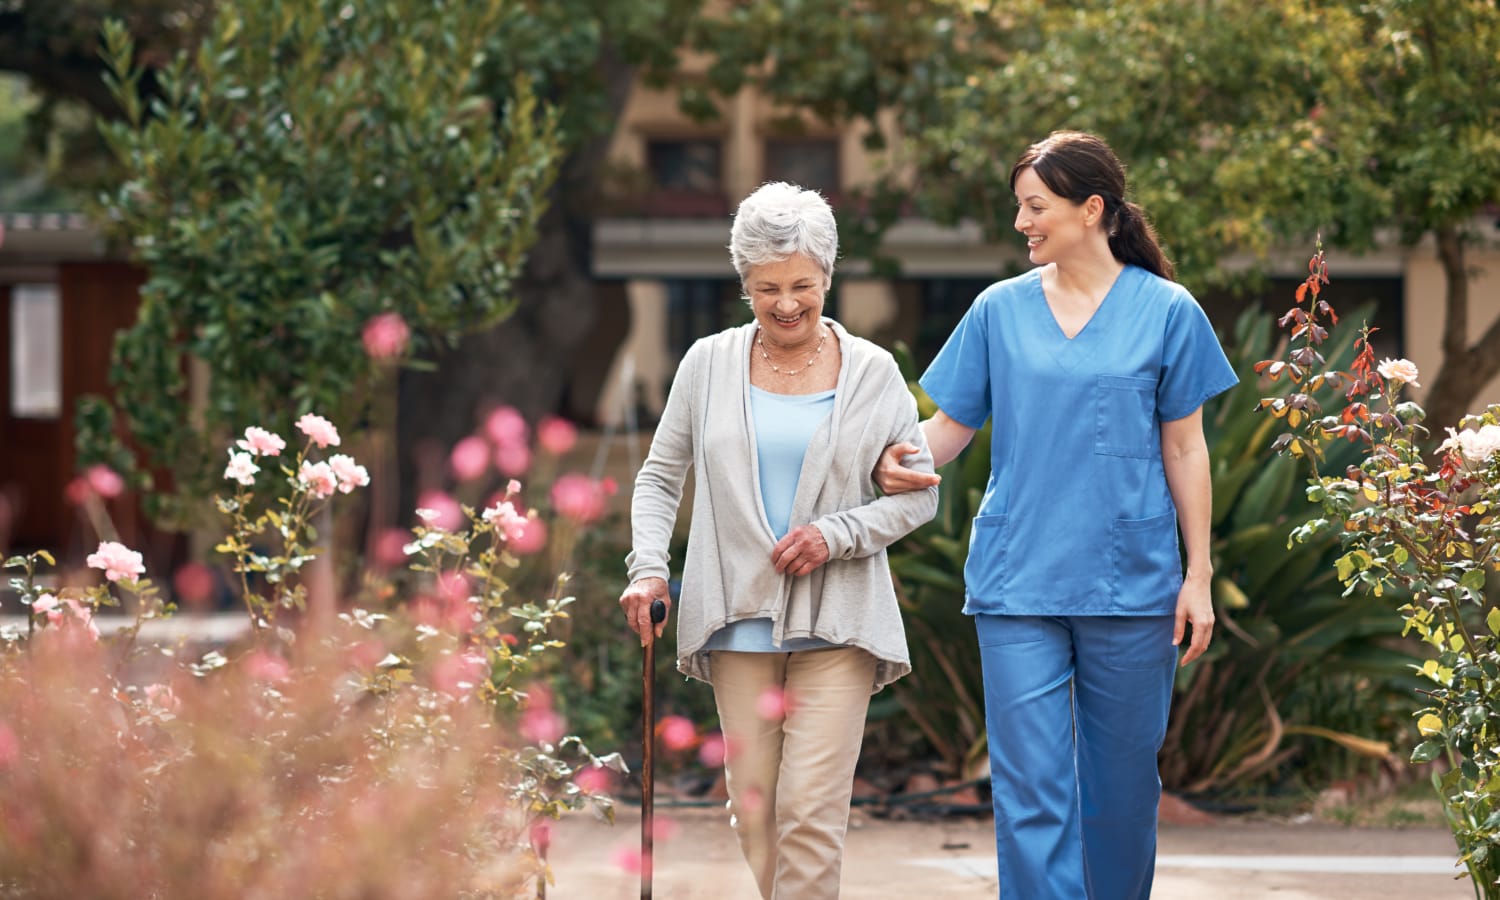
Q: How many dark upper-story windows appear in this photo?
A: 2